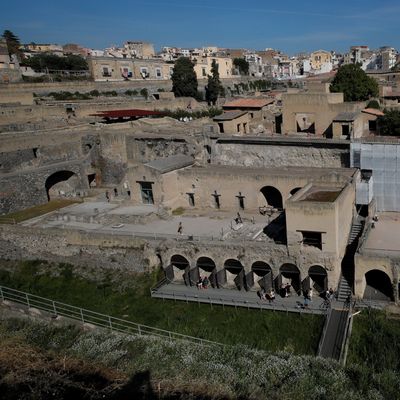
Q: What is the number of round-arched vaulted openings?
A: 10